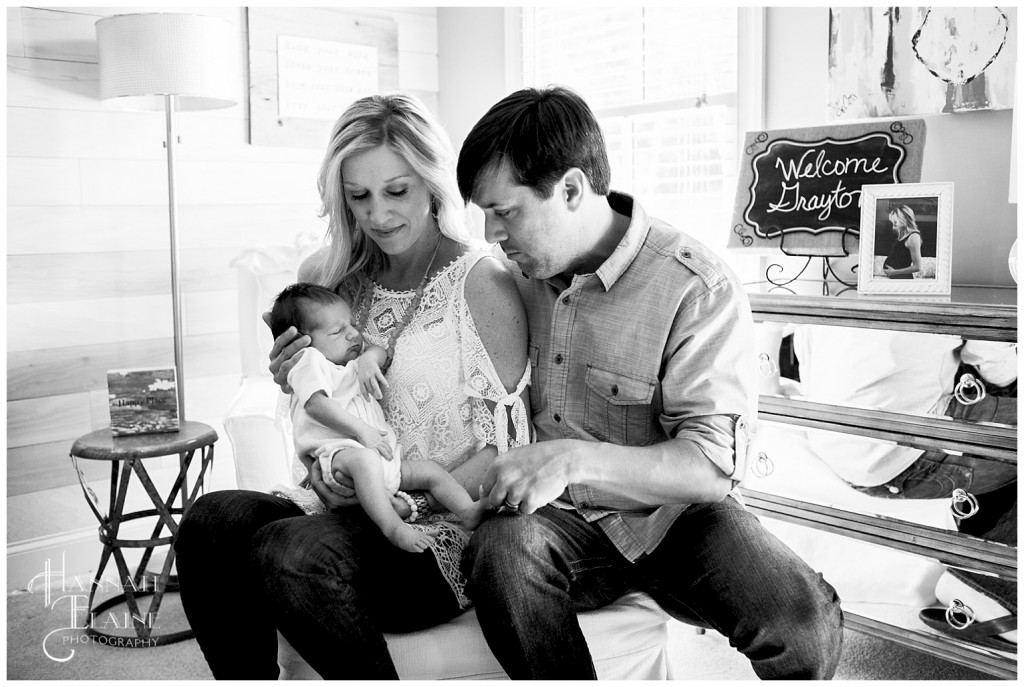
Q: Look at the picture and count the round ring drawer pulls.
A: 5